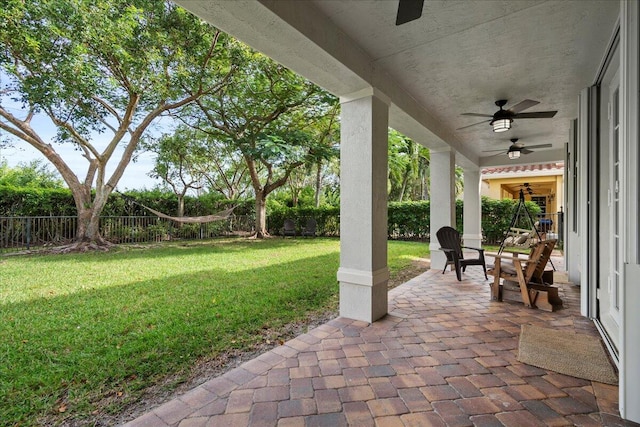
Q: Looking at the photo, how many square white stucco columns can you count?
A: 3